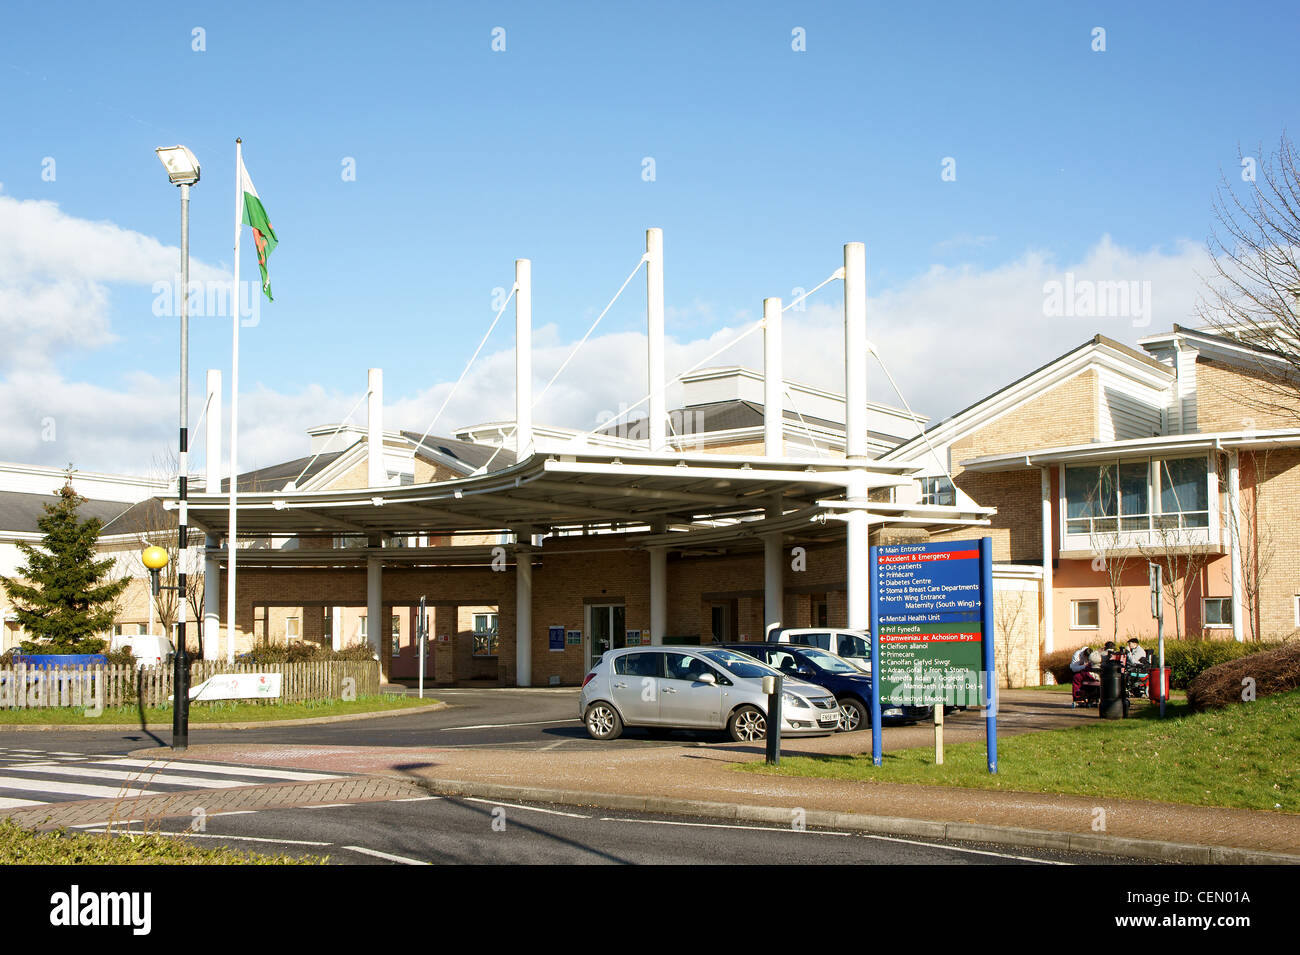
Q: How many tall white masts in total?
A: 6